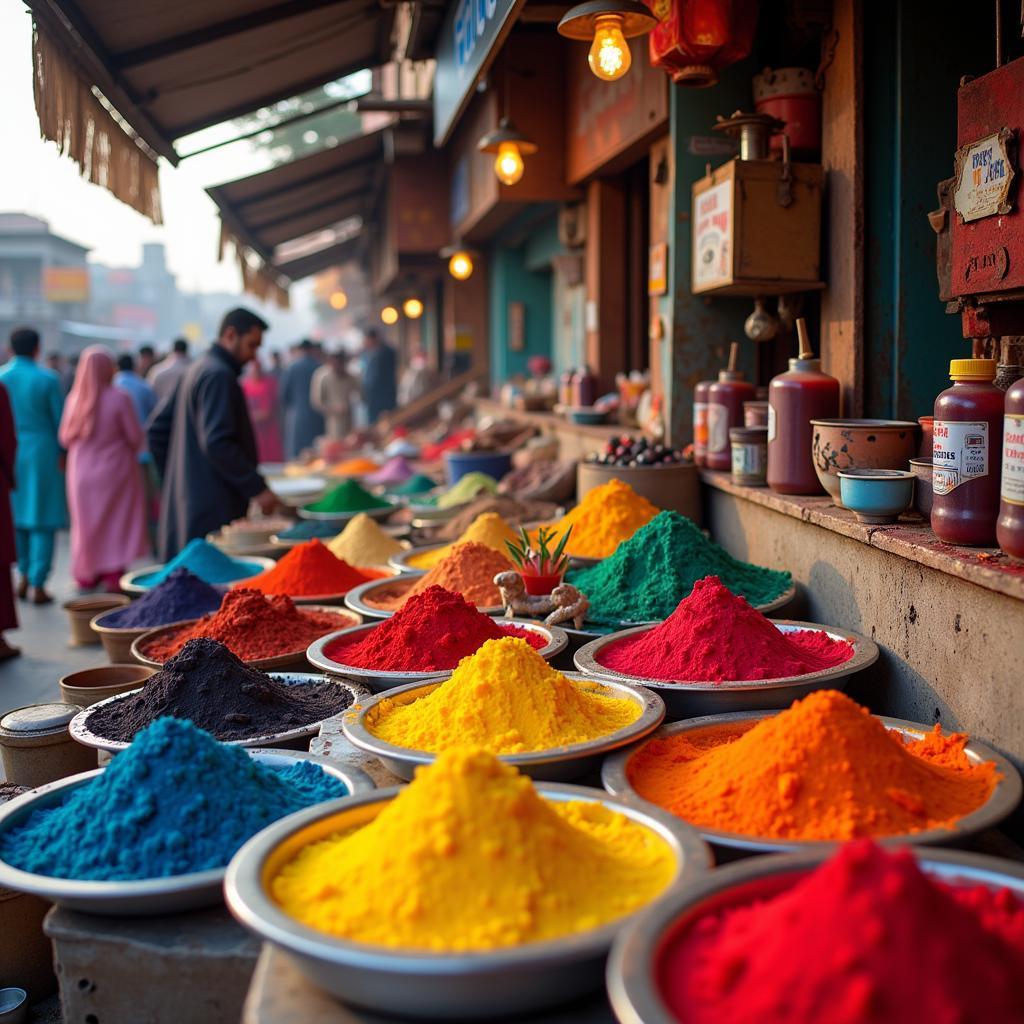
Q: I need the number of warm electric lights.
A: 6